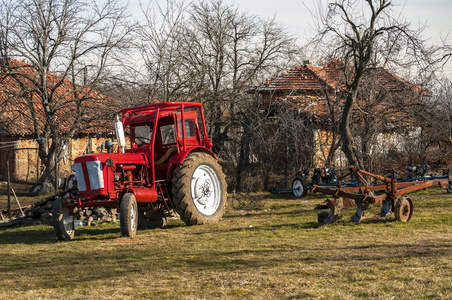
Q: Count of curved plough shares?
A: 3